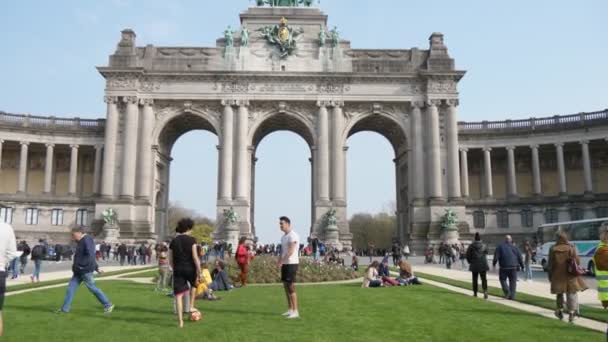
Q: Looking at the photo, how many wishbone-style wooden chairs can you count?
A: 0